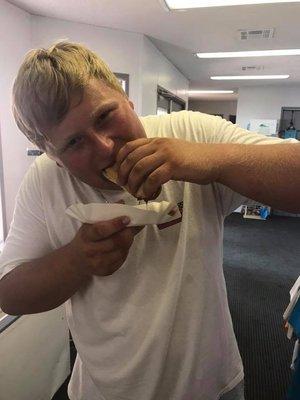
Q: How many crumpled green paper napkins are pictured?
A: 0